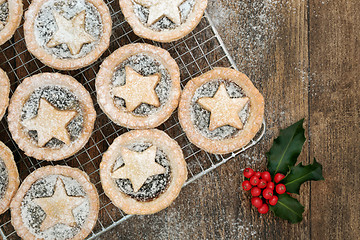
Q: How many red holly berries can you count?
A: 14